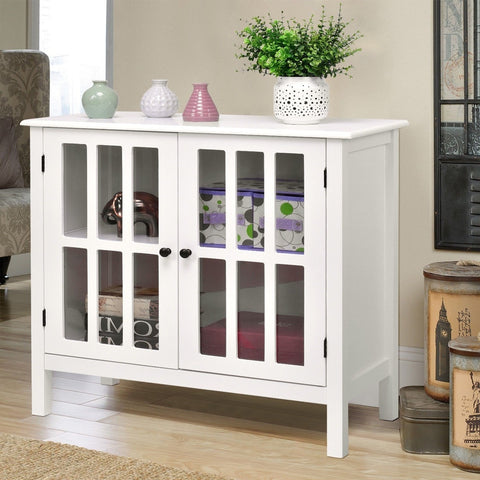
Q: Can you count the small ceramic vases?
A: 3